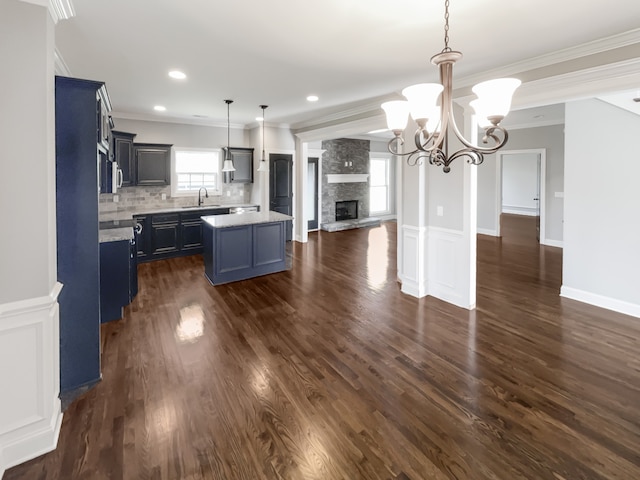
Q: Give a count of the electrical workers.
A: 0